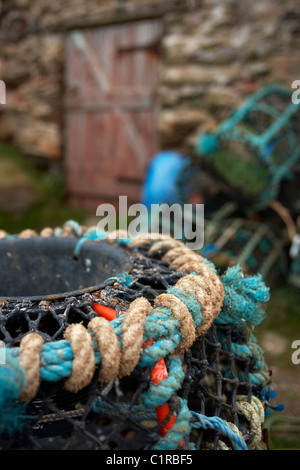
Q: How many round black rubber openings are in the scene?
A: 1